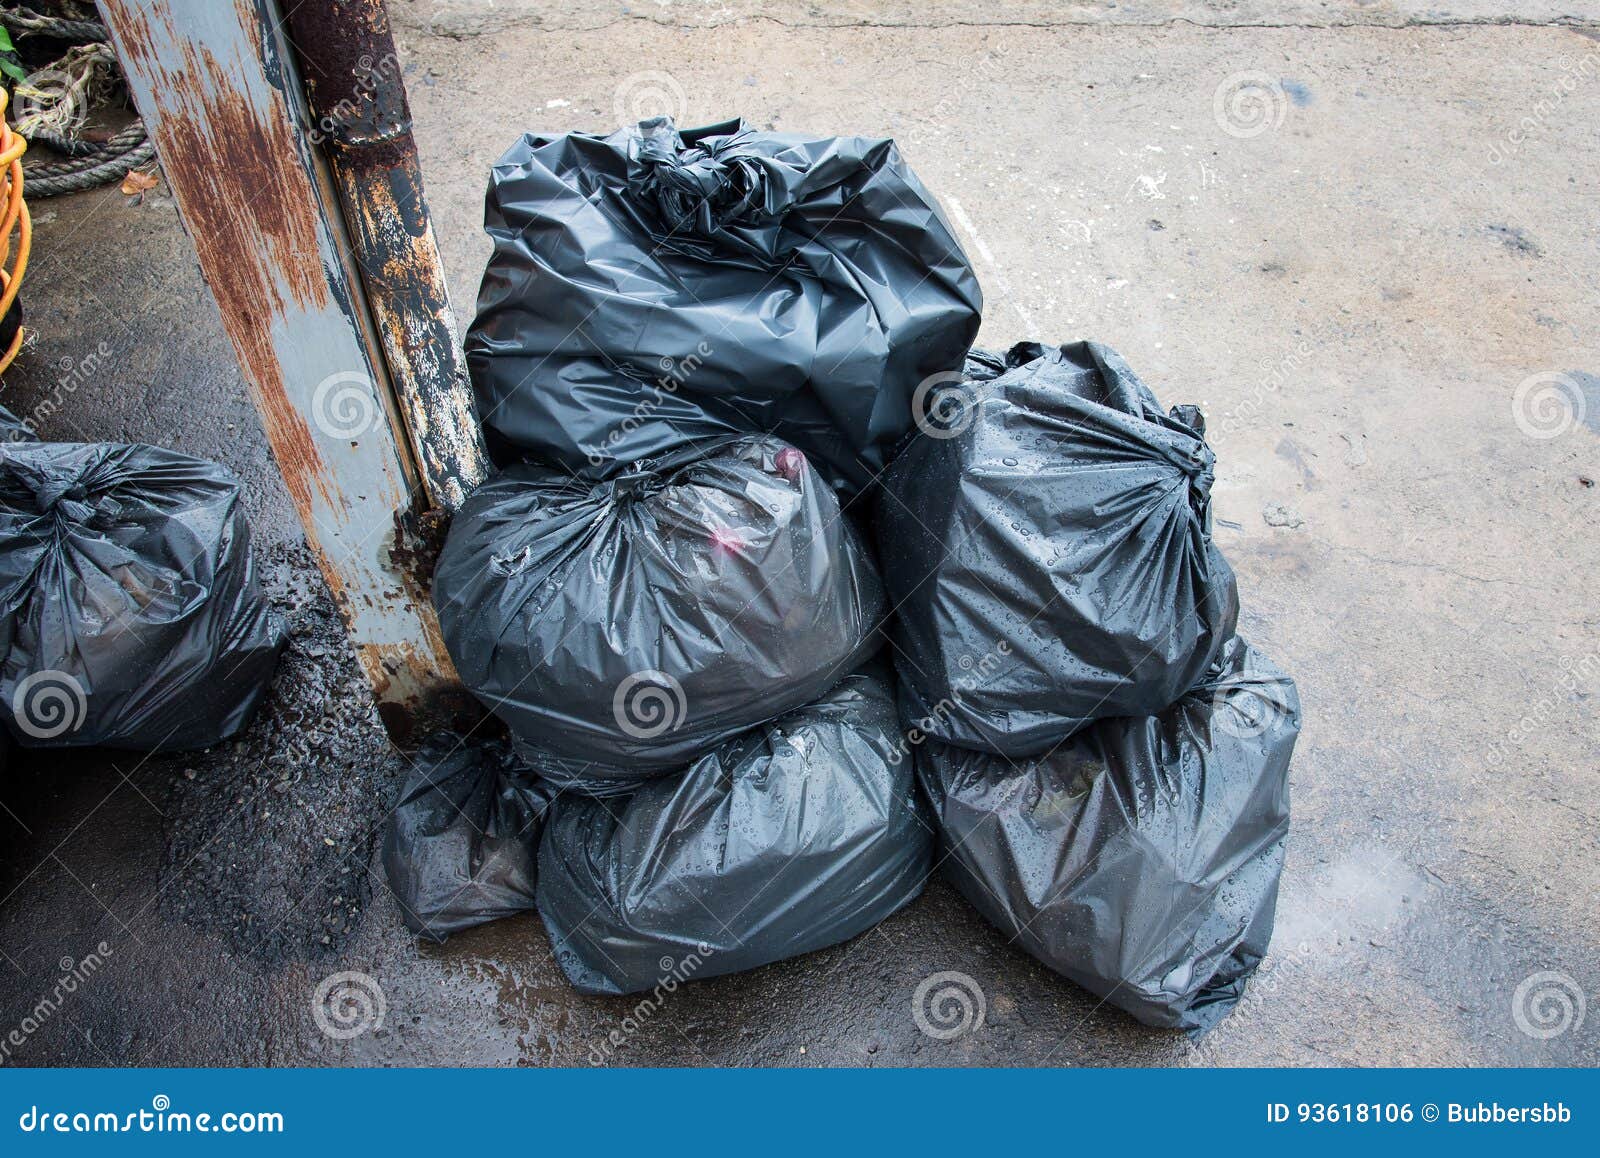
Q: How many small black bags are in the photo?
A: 1